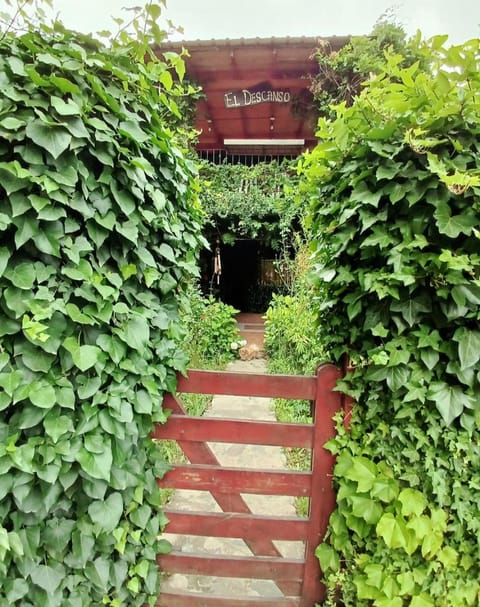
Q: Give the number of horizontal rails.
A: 6